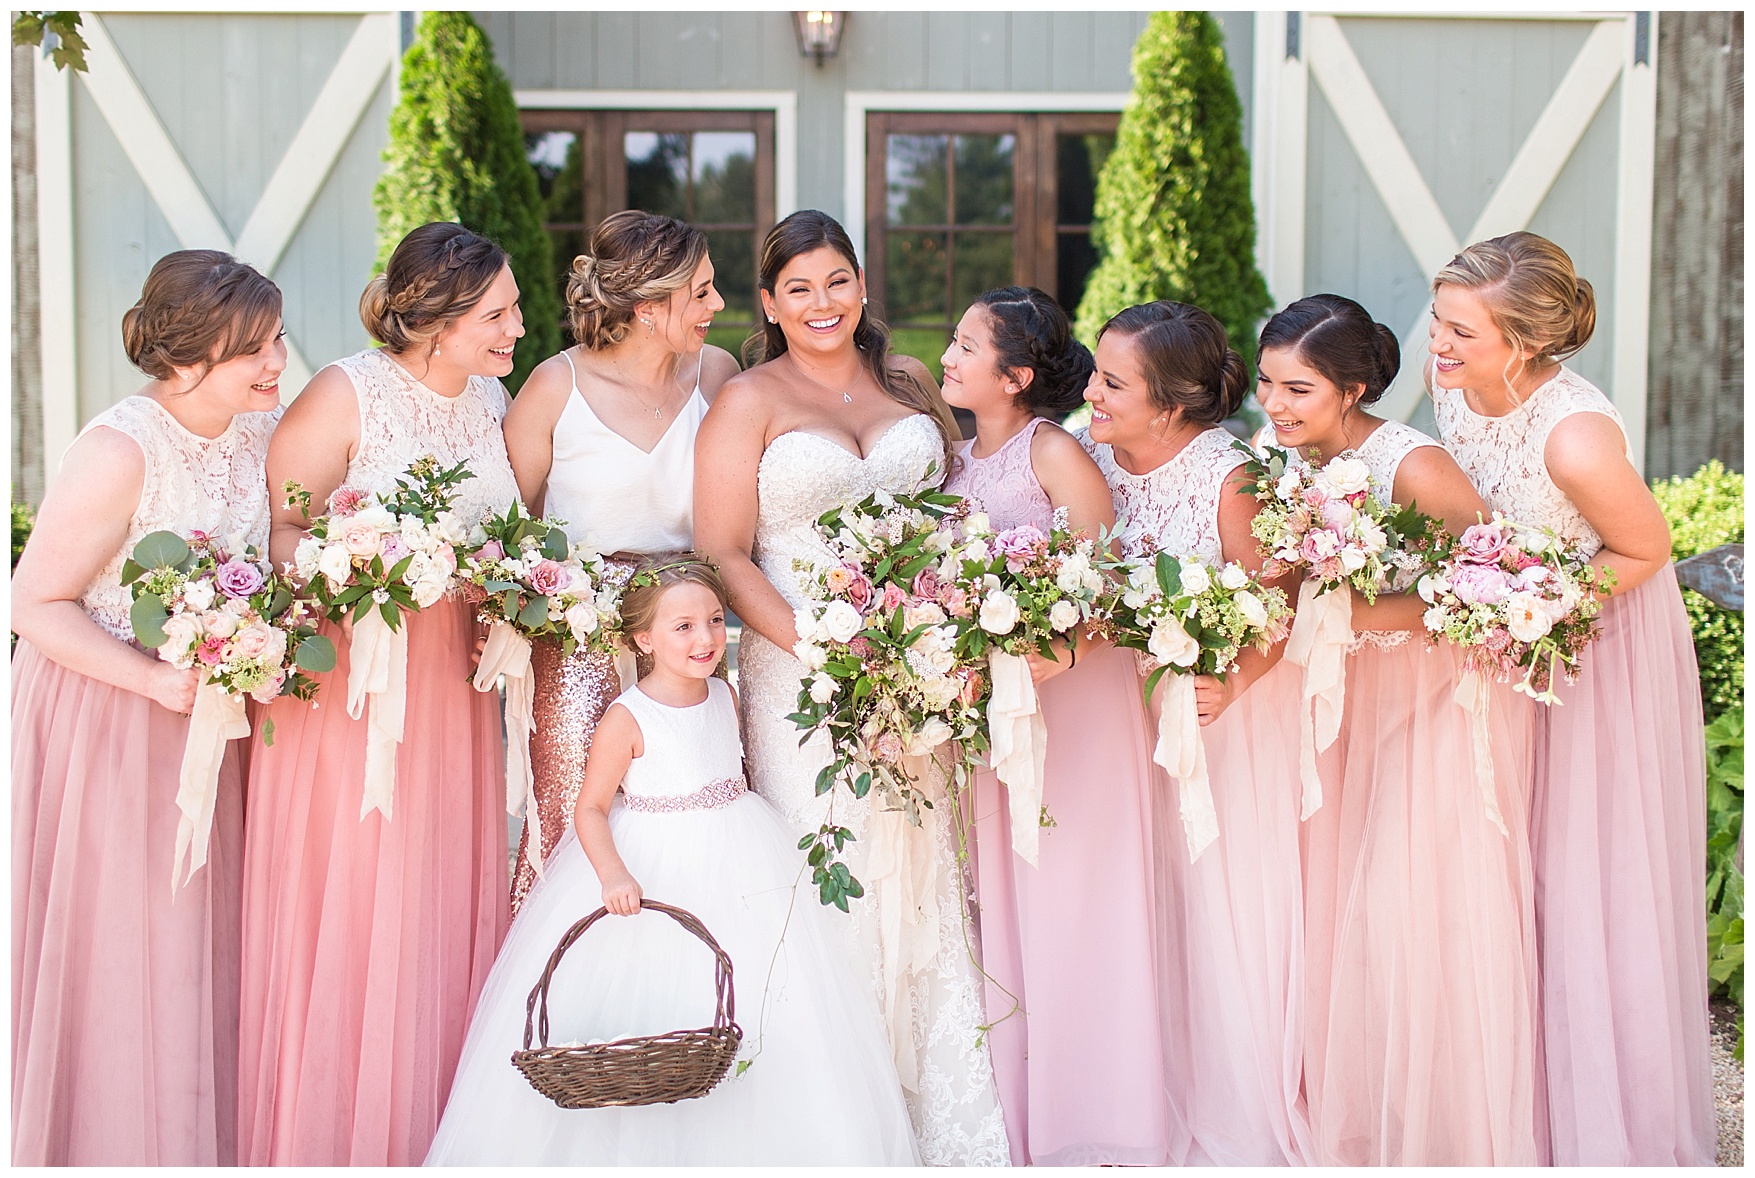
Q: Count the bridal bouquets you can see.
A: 8